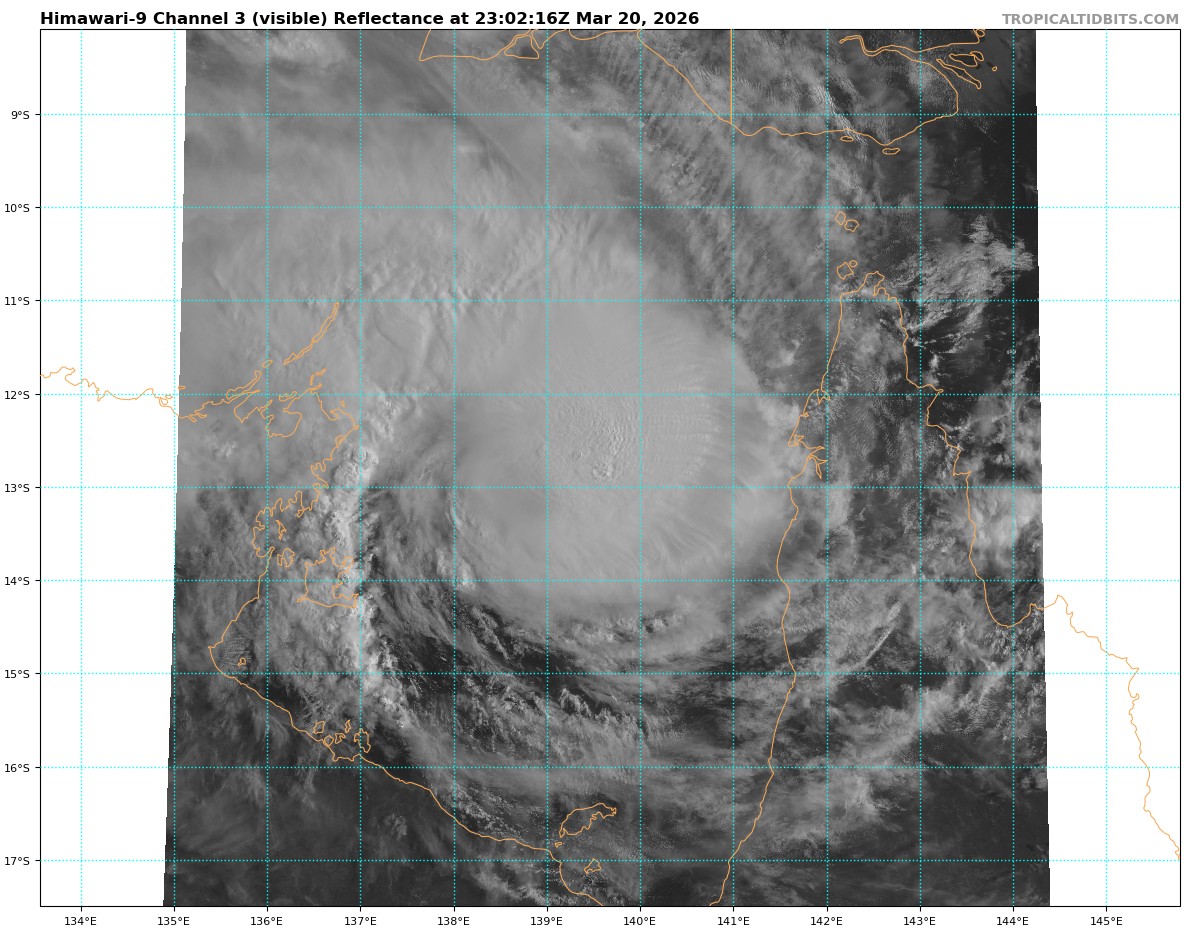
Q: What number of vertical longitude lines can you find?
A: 12